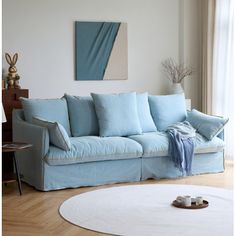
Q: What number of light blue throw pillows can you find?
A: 7